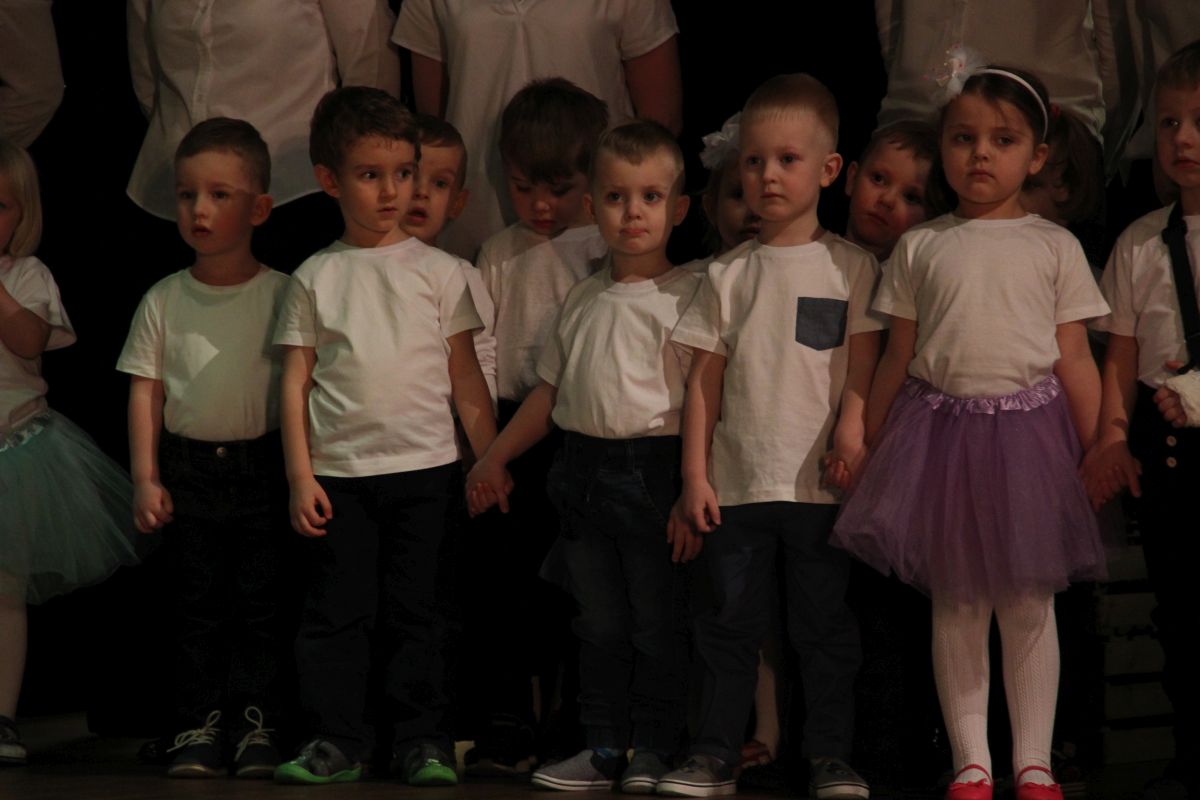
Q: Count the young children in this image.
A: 12